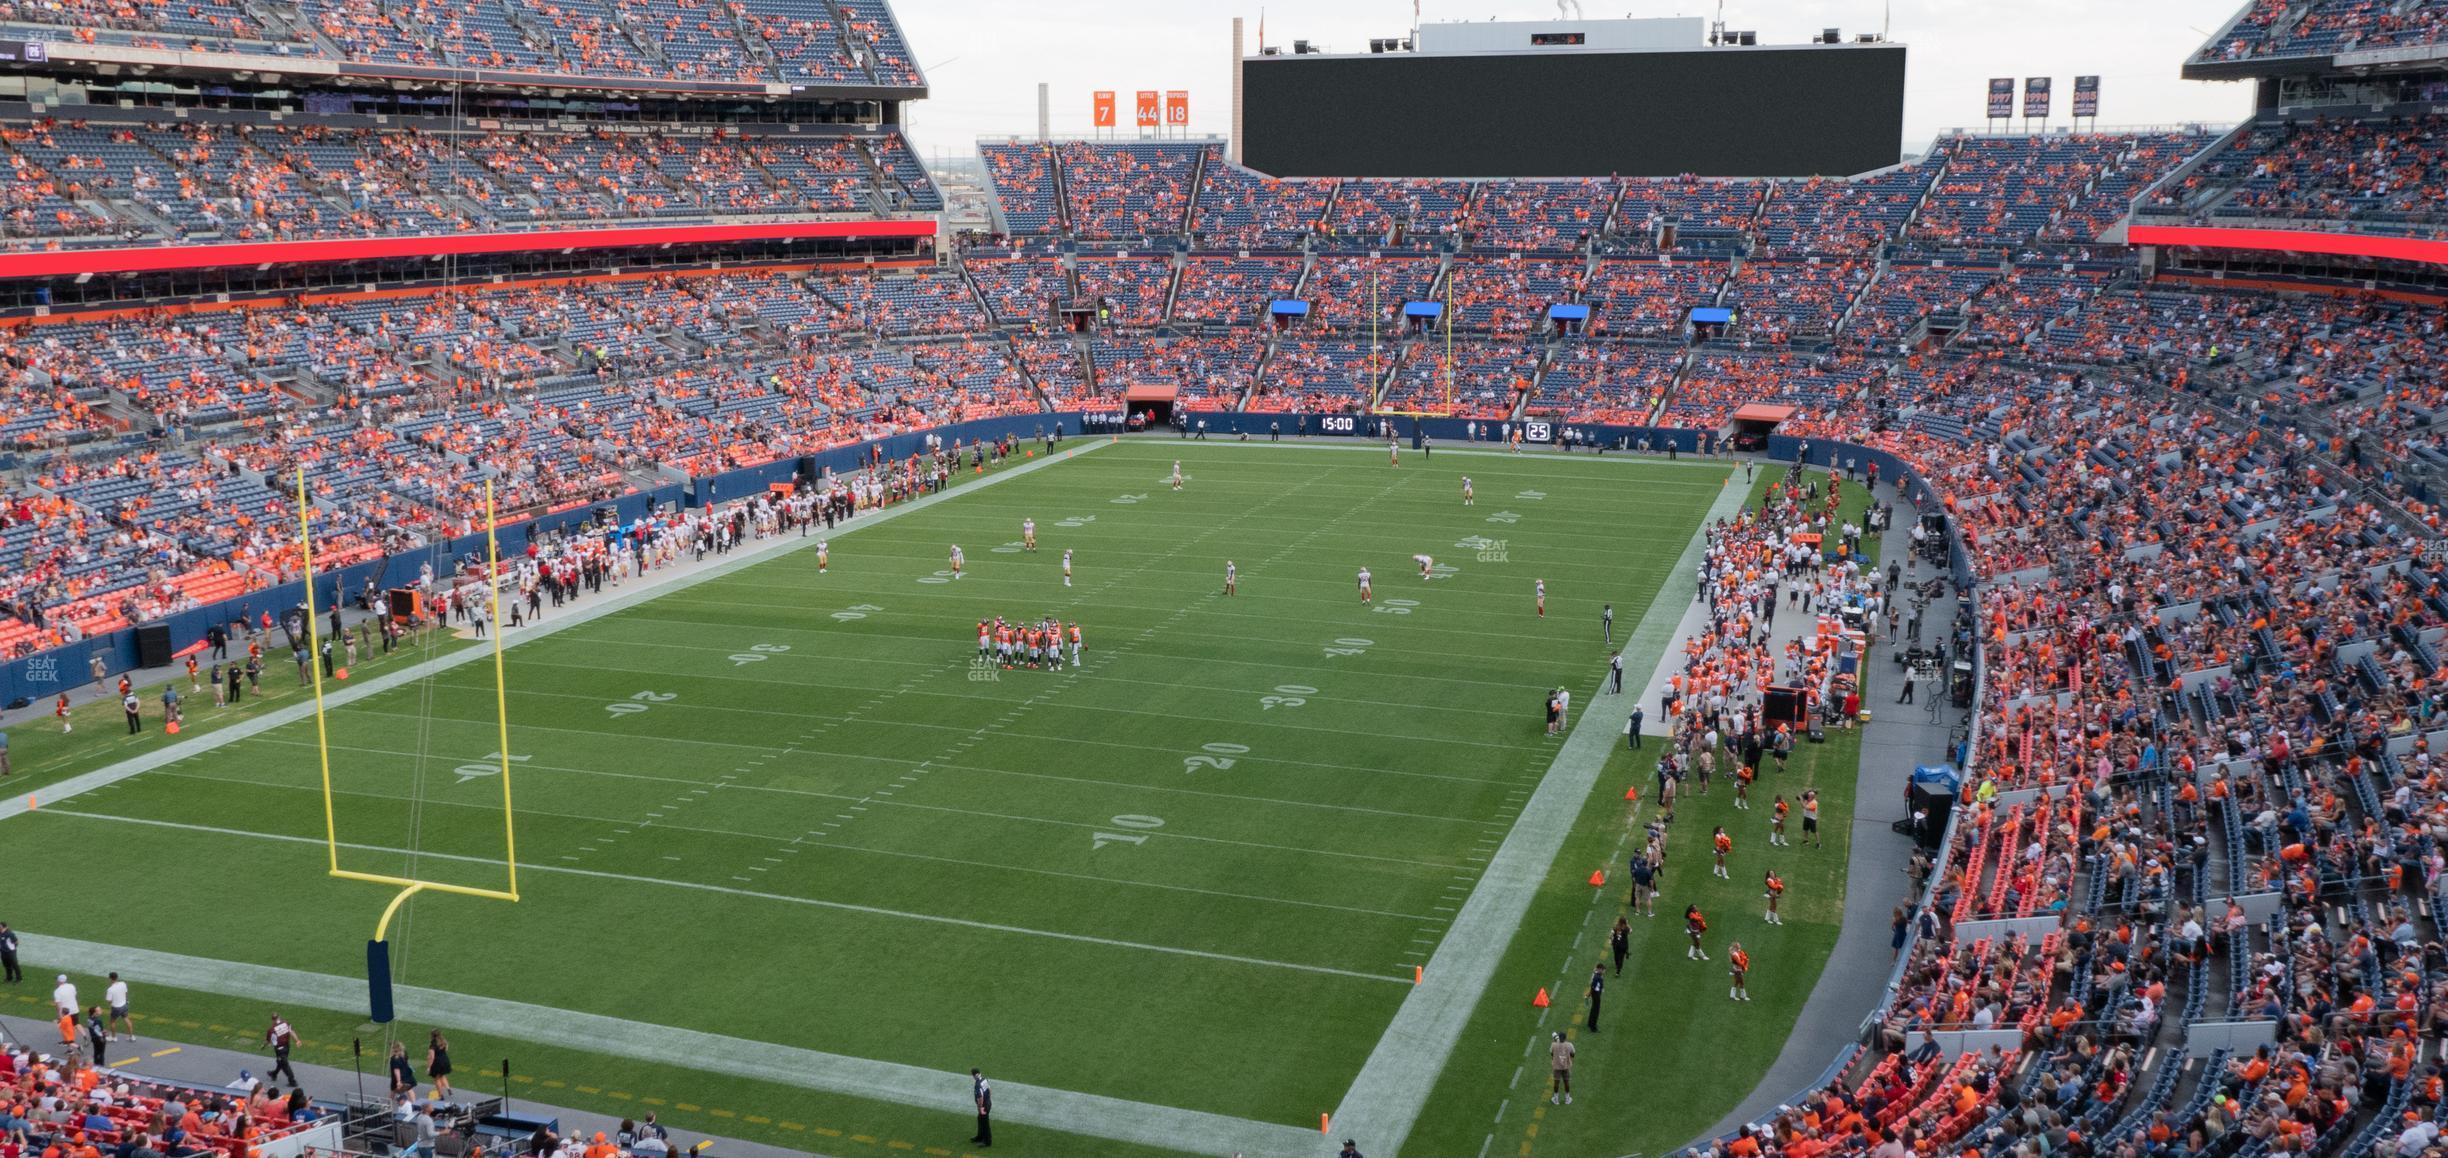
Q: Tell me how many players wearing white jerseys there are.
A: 11